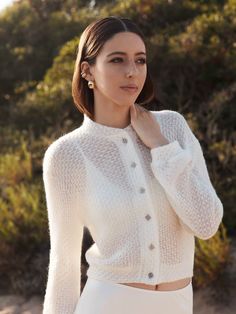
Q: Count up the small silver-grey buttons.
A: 6